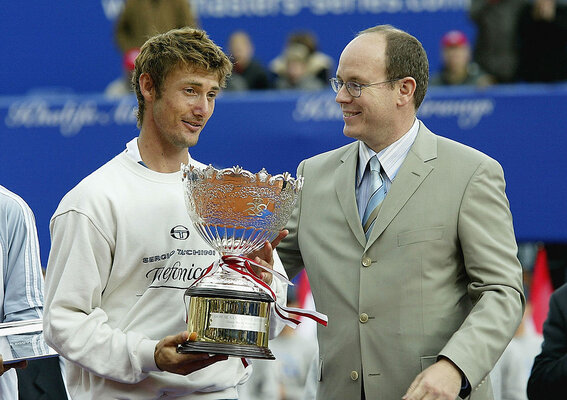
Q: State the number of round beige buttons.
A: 3